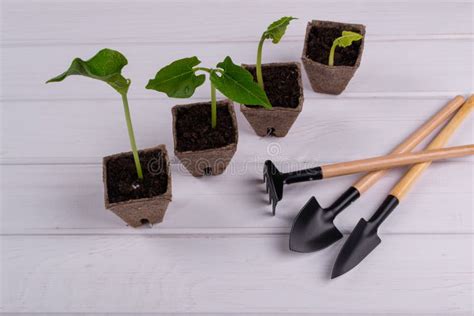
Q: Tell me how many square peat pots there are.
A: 4